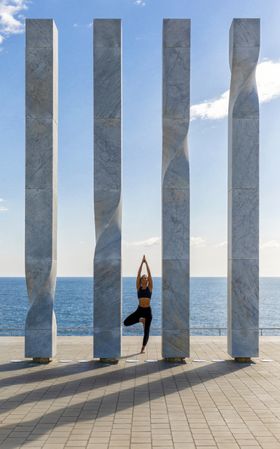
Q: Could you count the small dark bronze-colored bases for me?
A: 4